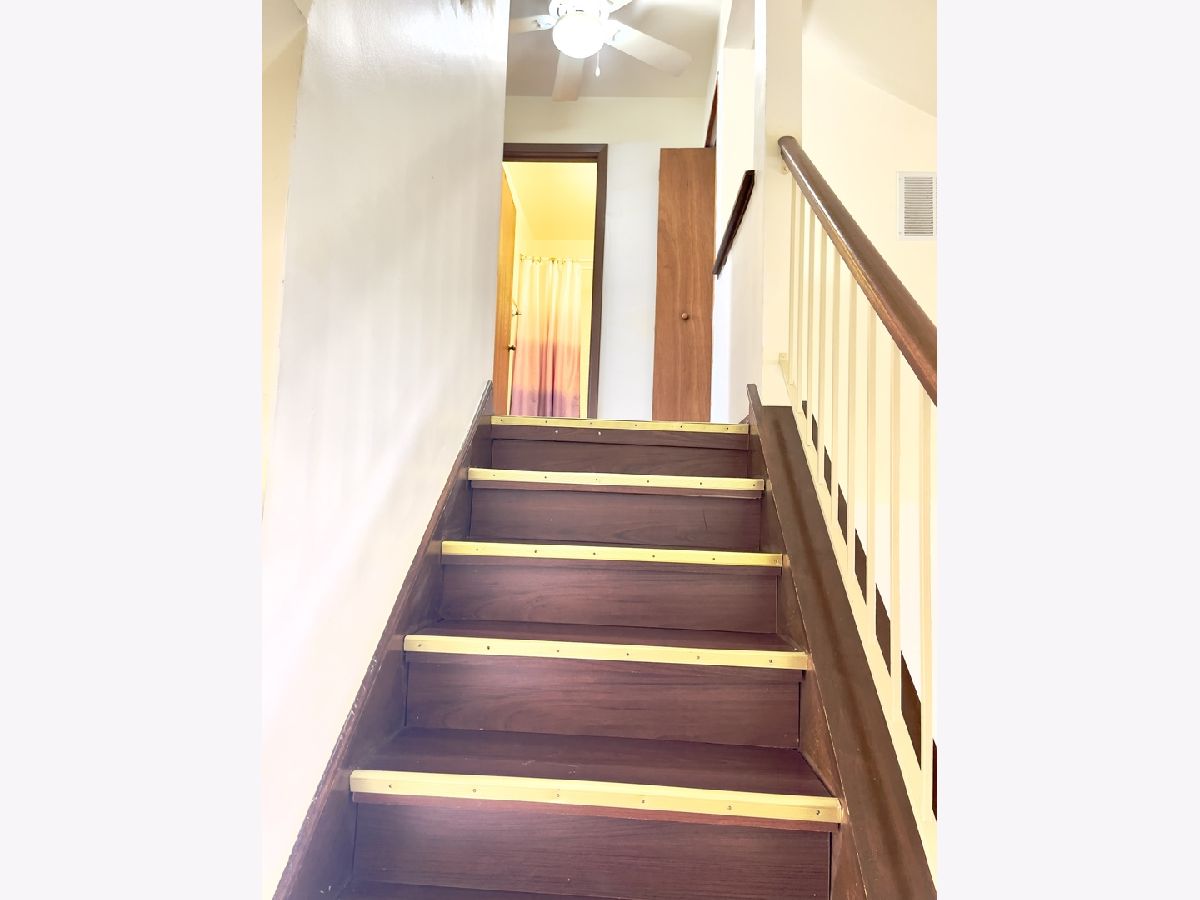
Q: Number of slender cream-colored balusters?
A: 9